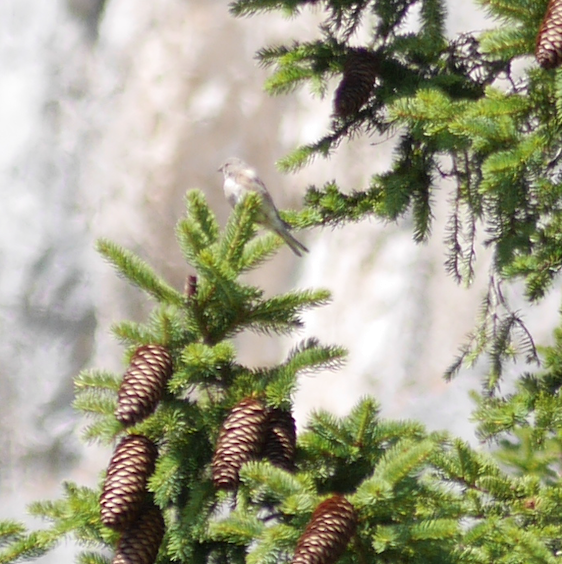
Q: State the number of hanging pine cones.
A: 8